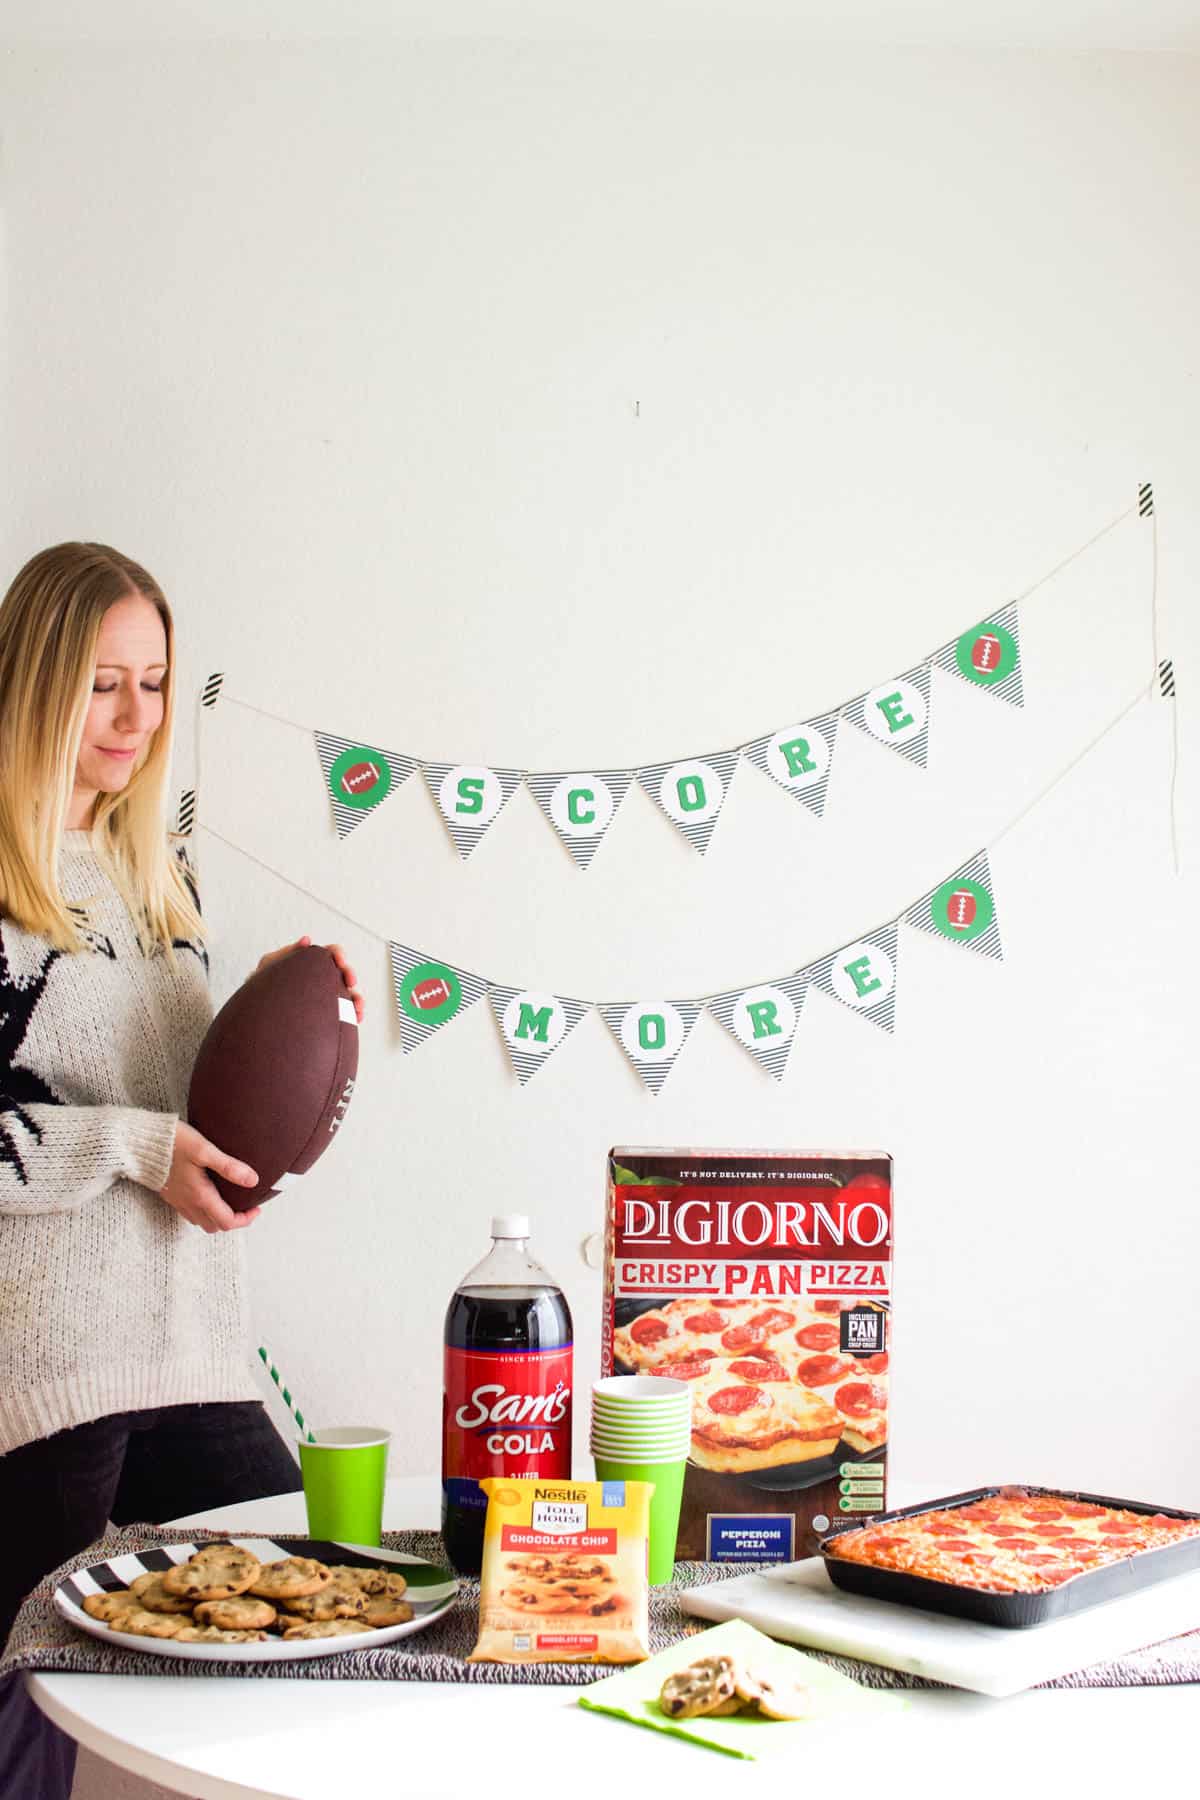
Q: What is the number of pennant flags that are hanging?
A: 13